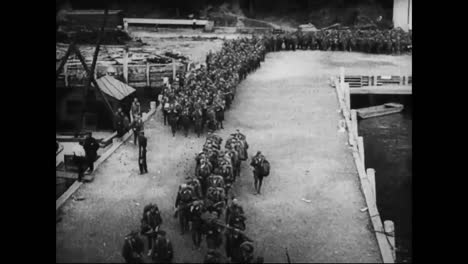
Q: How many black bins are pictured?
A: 0